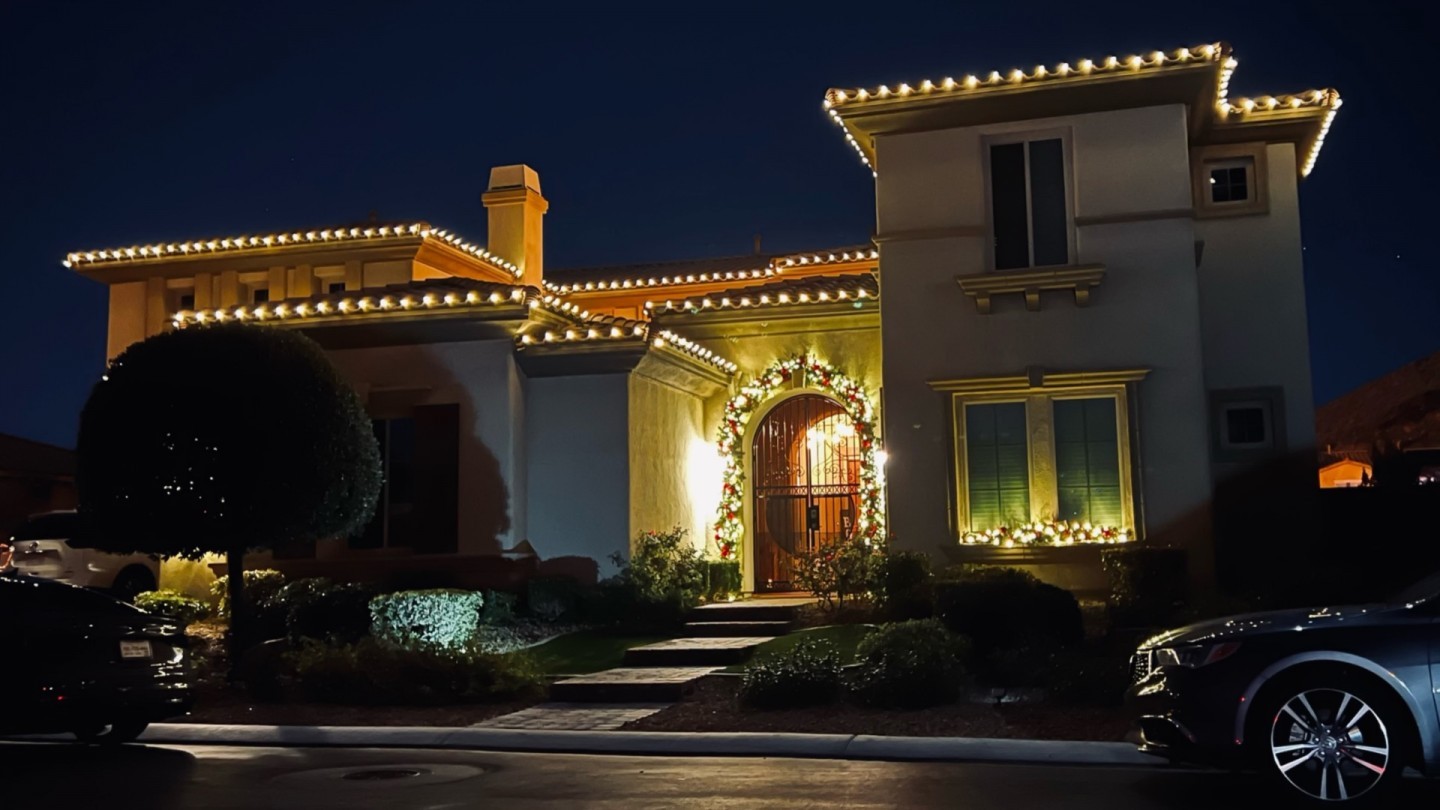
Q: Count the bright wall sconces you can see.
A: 2